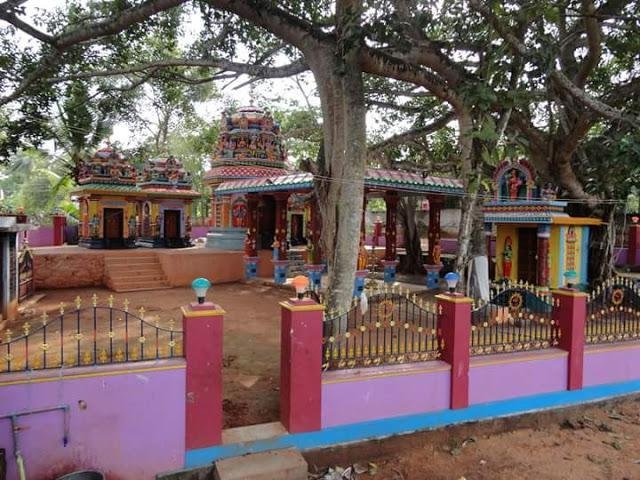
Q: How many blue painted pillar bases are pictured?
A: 6